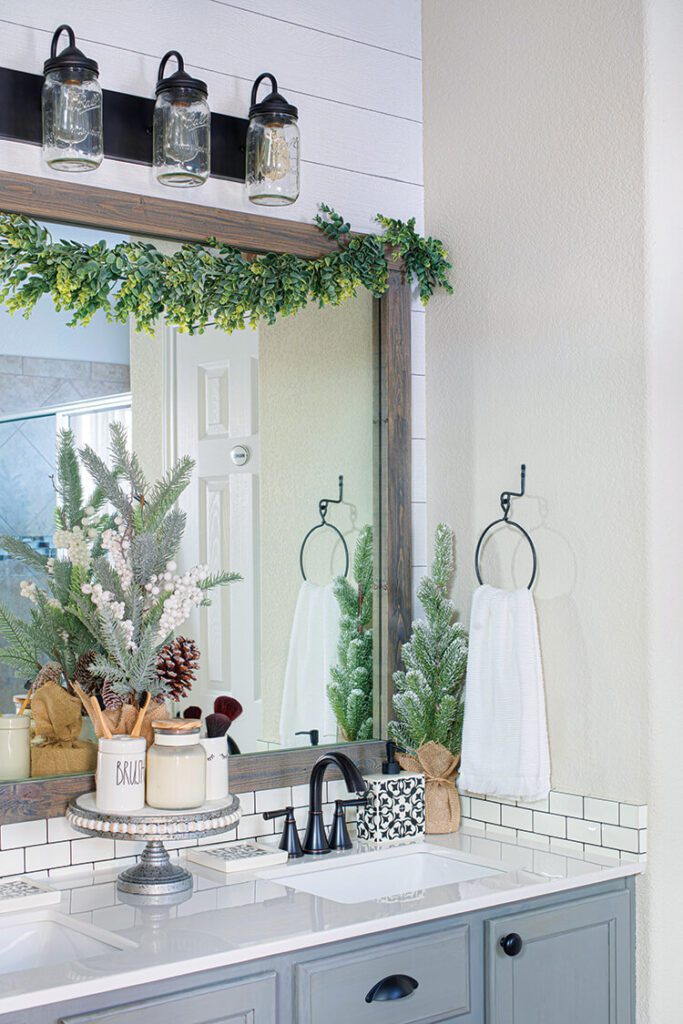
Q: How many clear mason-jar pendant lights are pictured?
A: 3